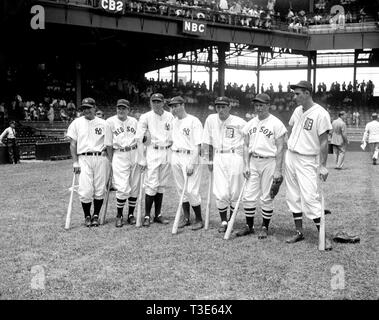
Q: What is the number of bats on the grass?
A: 7